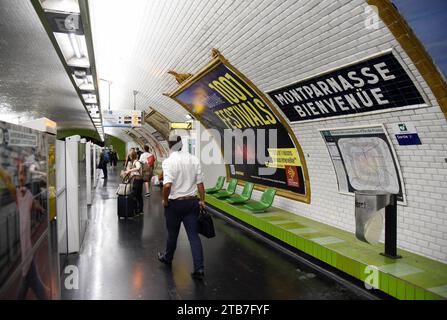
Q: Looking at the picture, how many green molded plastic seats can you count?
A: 4